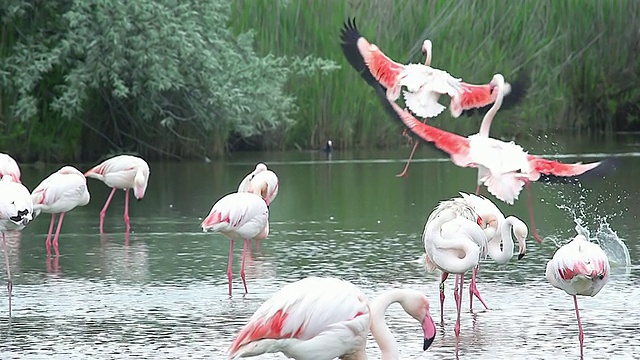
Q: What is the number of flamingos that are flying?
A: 2